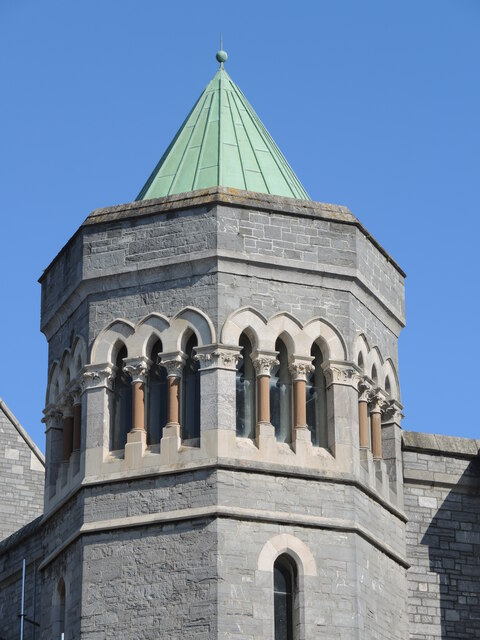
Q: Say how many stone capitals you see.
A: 13